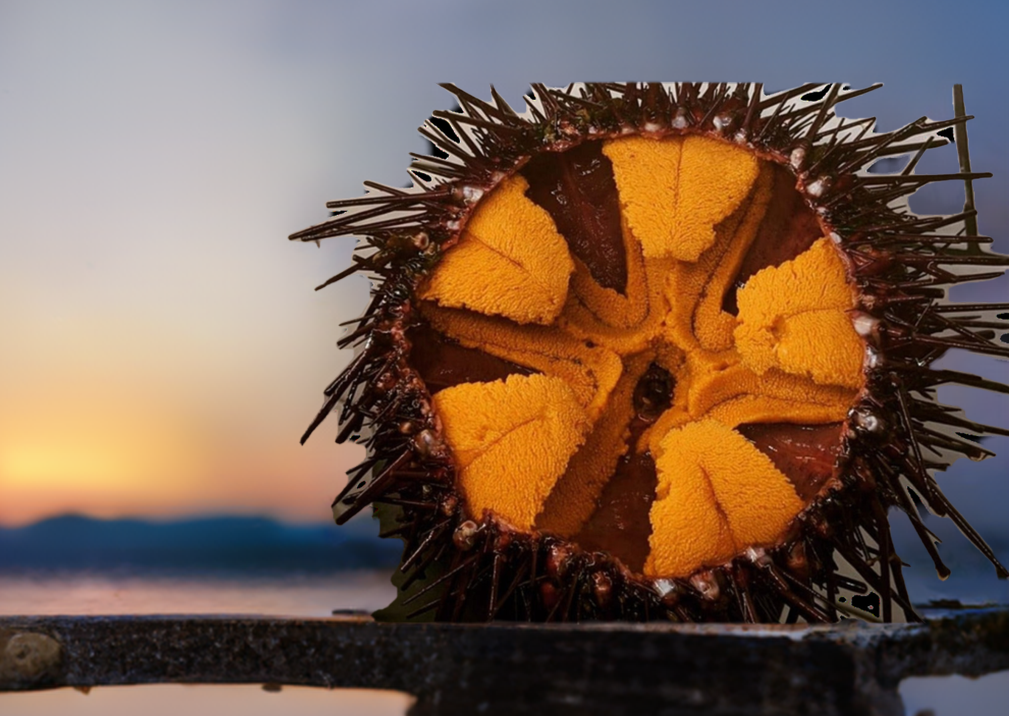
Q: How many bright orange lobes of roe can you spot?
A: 5